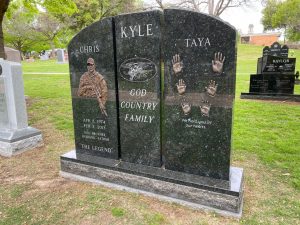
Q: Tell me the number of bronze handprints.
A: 6